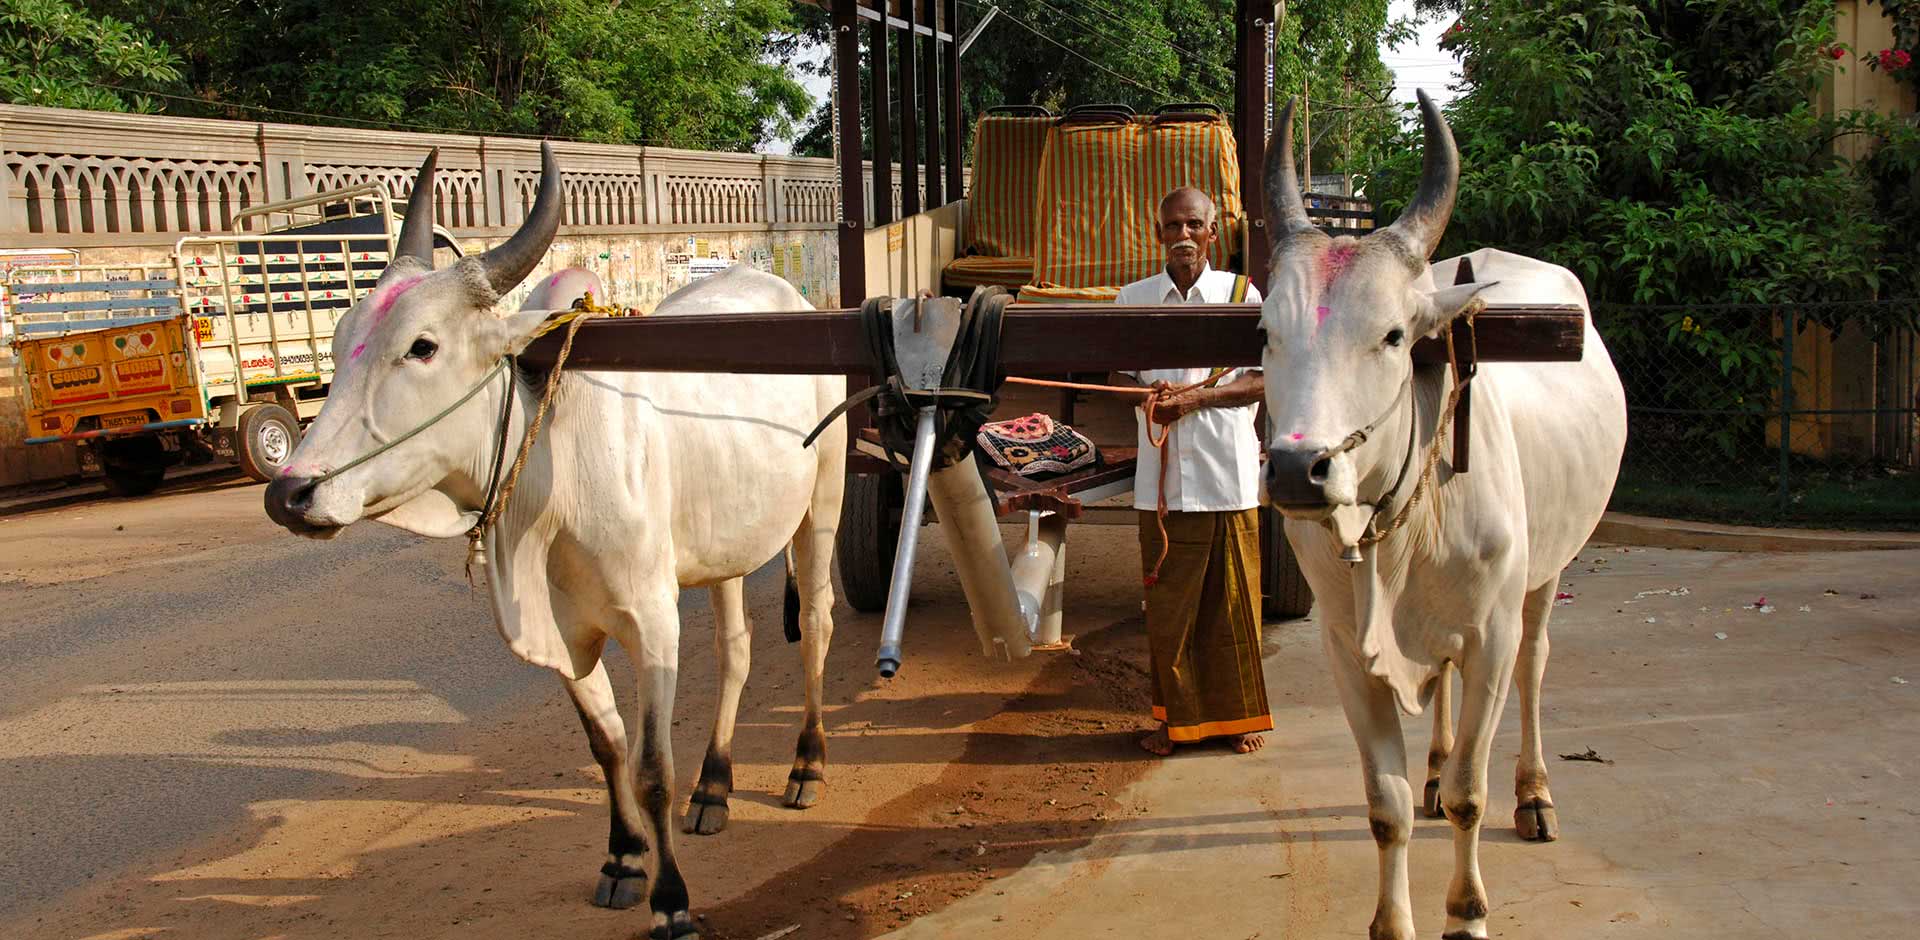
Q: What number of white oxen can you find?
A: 2